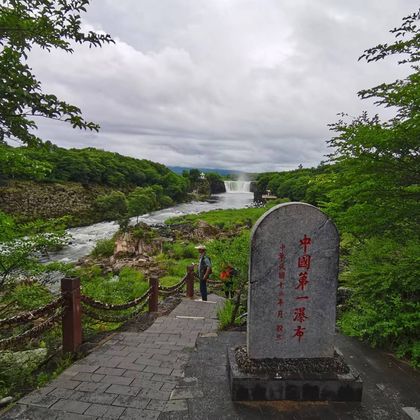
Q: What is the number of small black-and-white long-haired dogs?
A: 0